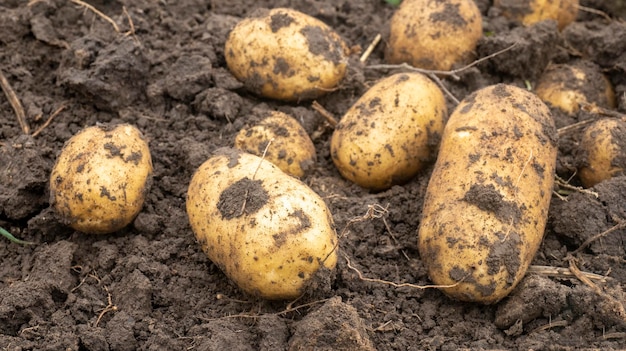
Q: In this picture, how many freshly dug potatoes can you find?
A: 10